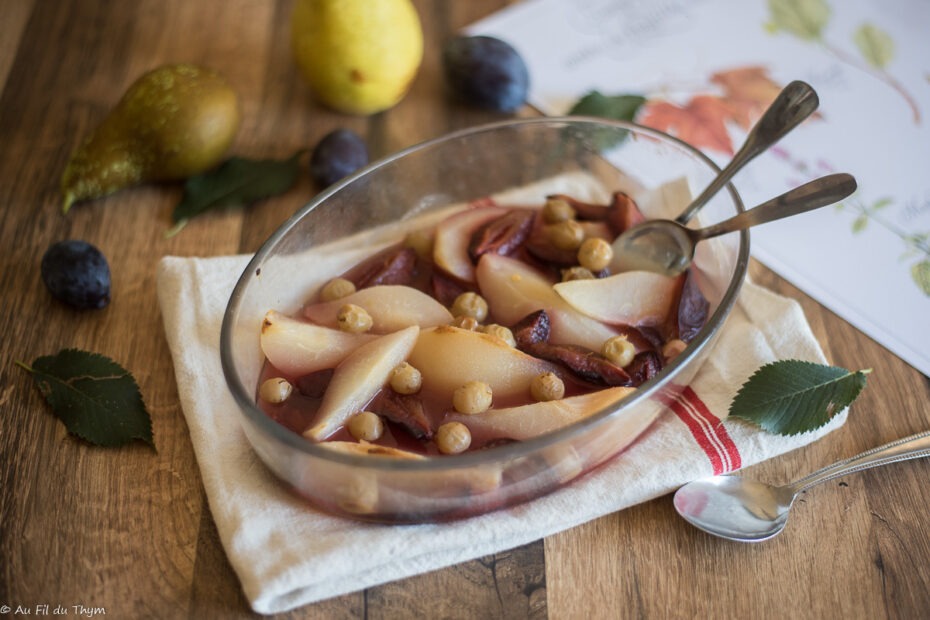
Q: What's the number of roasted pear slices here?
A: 9